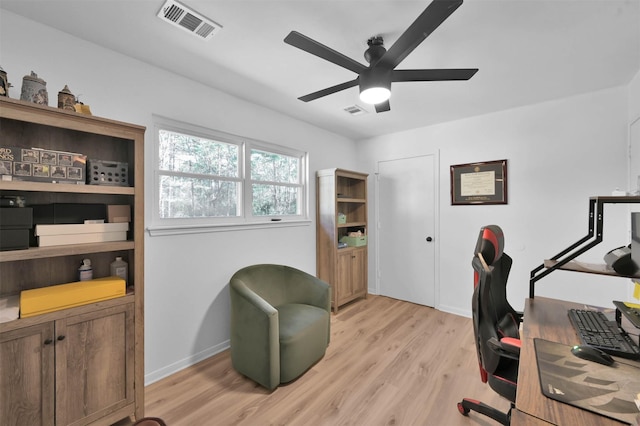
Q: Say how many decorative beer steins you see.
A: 3